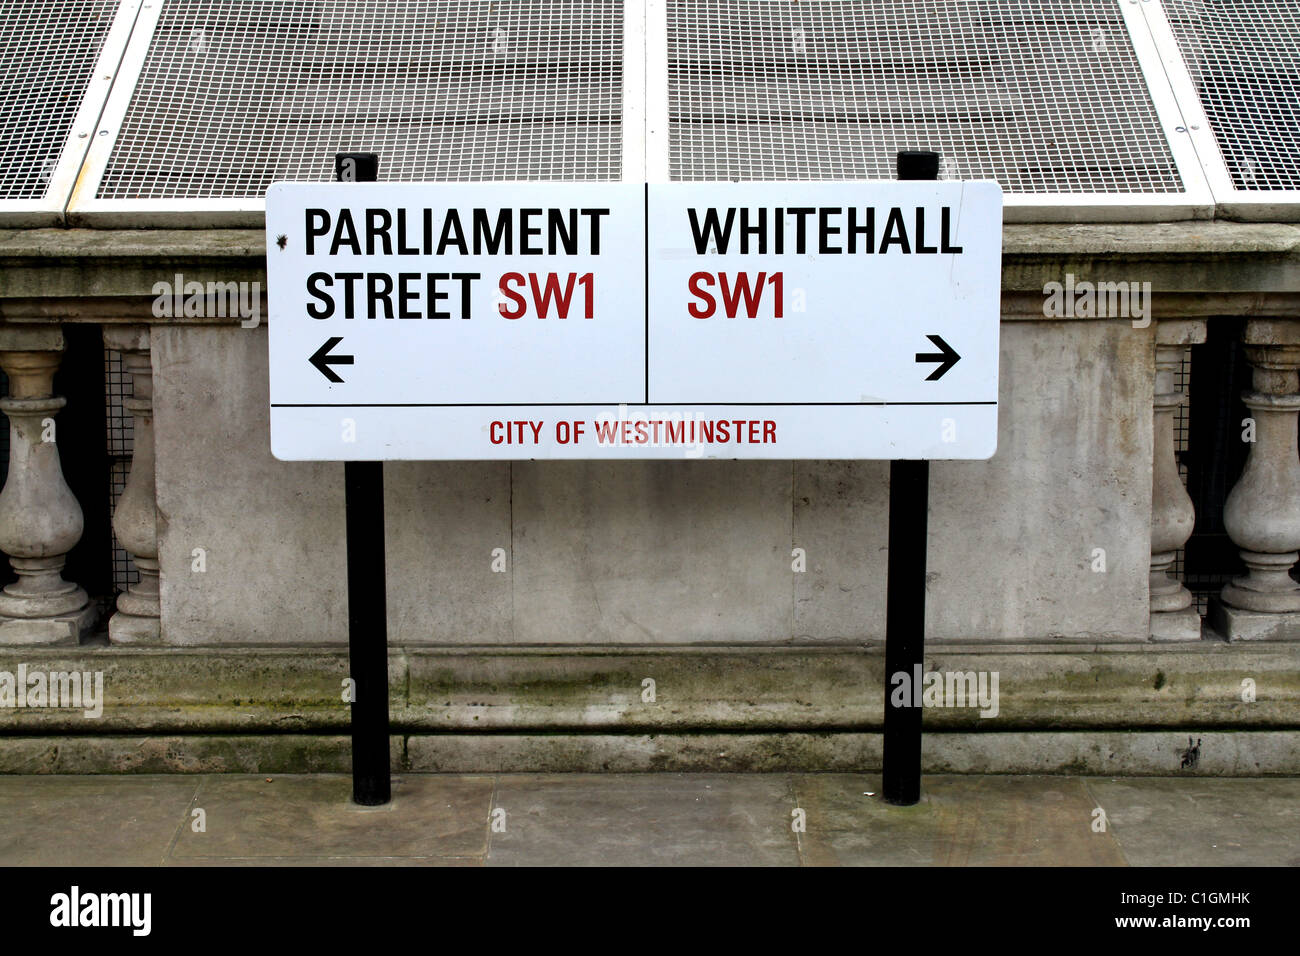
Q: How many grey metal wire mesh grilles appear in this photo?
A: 4